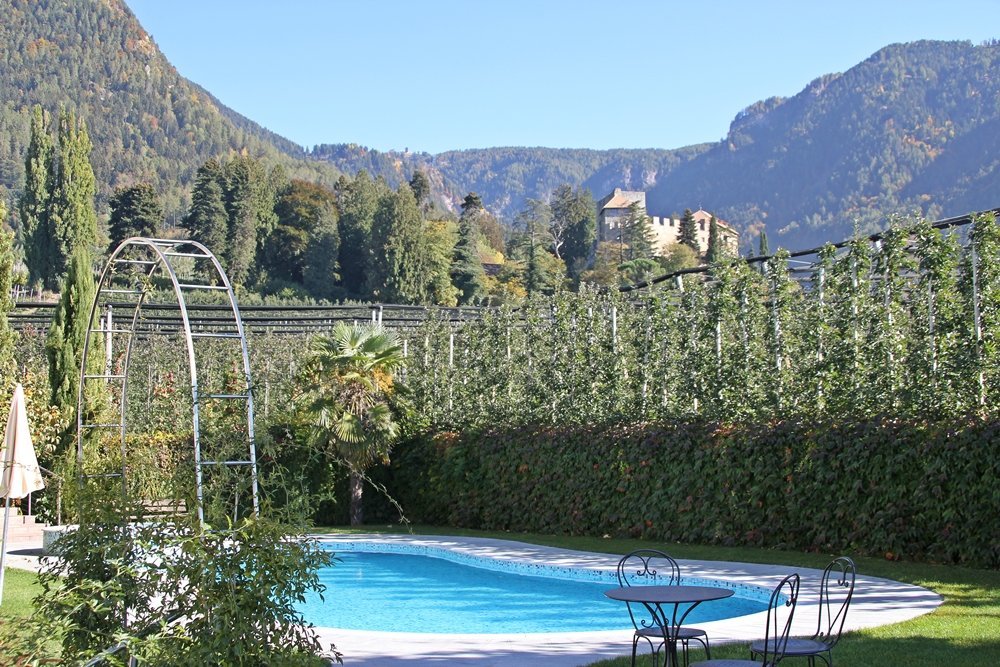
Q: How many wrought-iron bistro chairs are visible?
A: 3